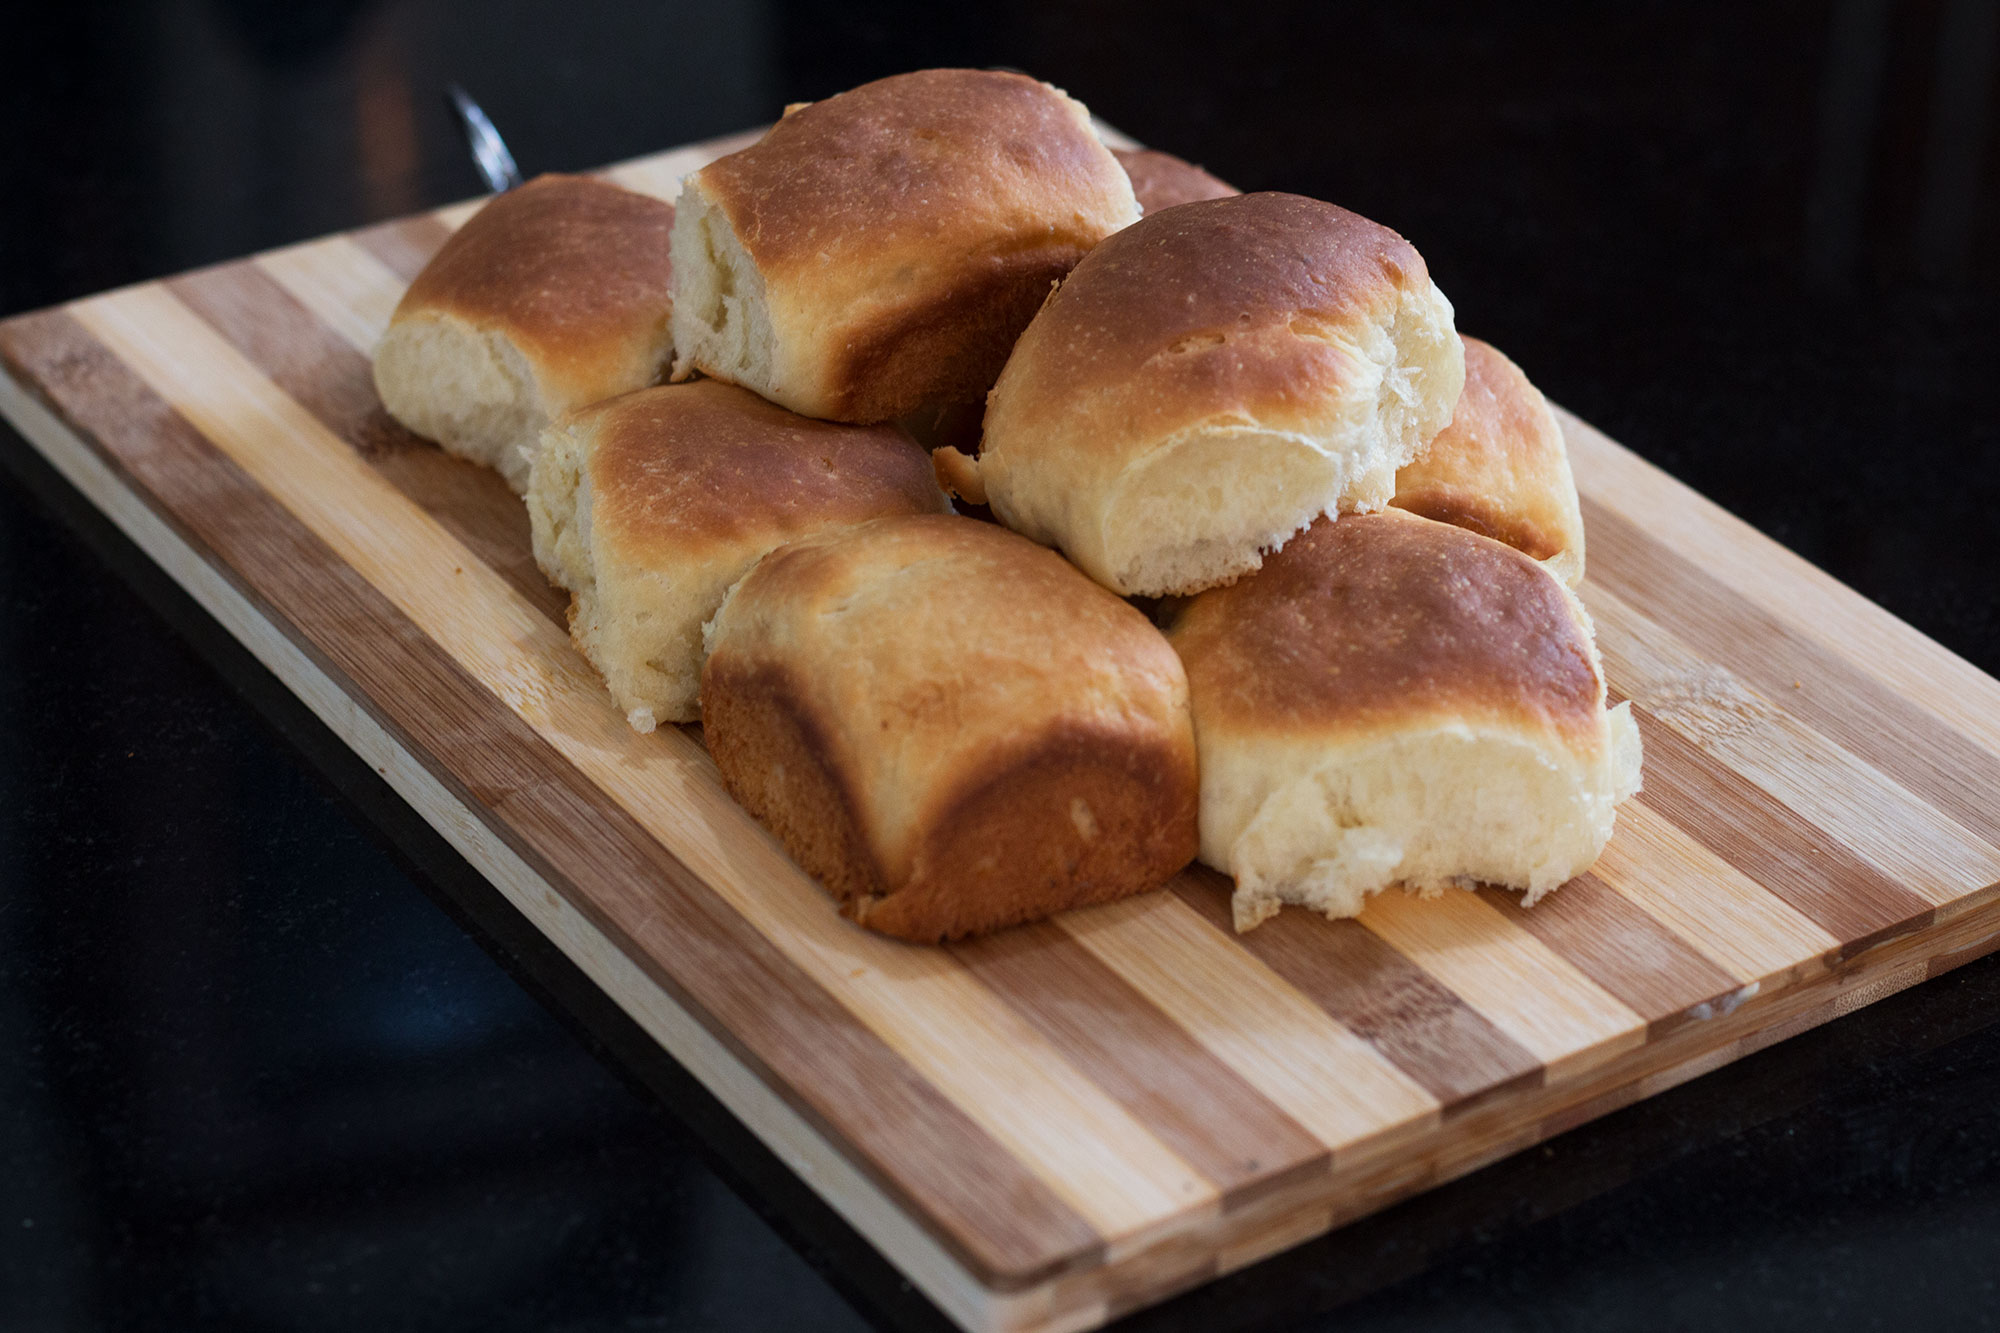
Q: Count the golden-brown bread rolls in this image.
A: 8